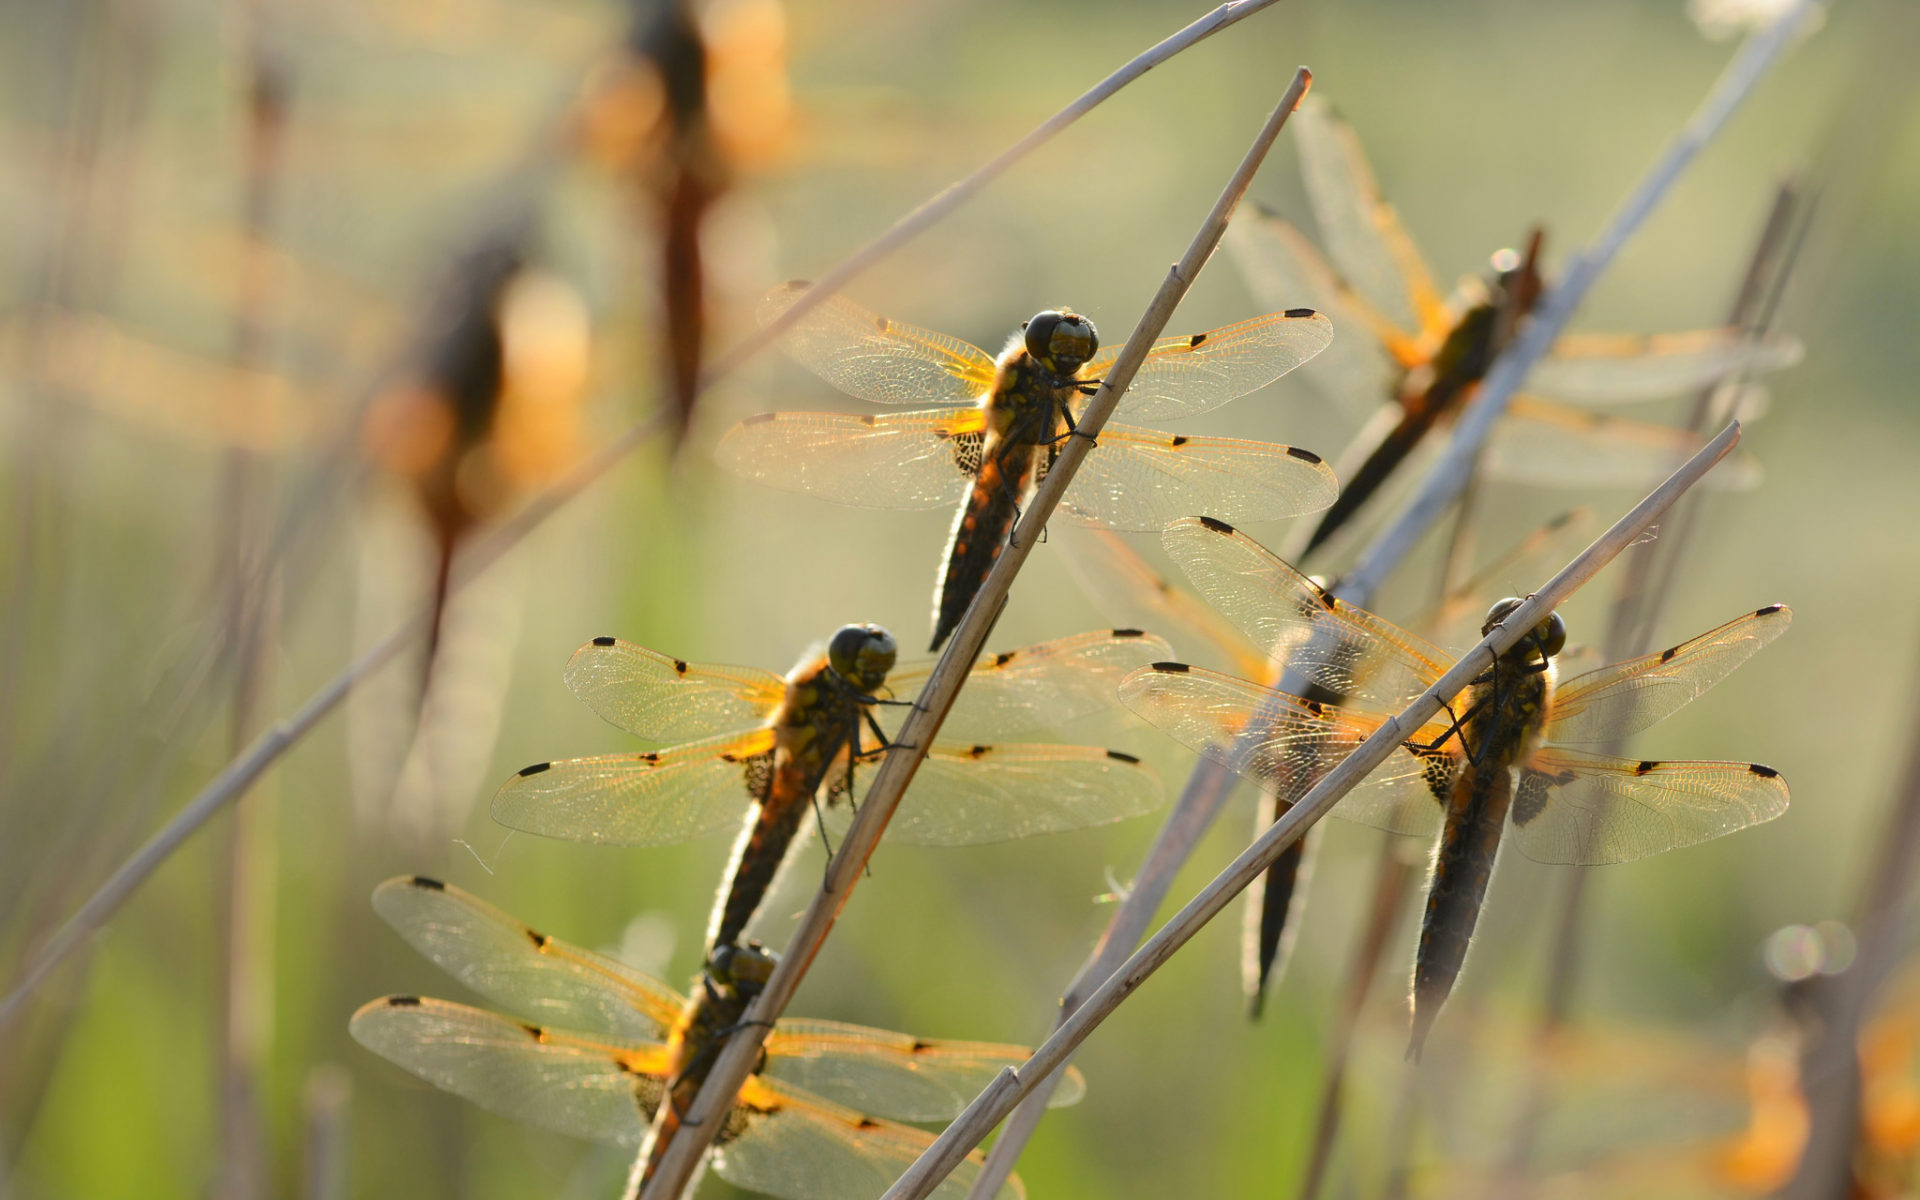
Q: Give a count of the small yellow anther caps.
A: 0